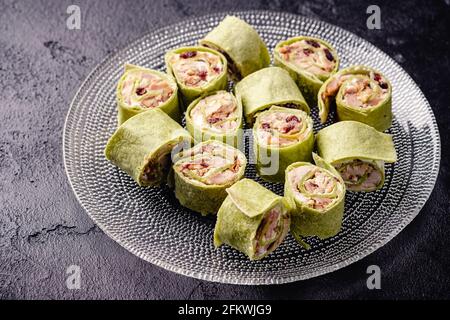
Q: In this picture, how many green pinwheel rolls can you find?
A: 13